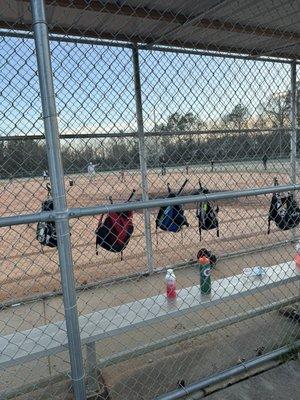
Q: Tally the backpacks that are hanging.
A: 5